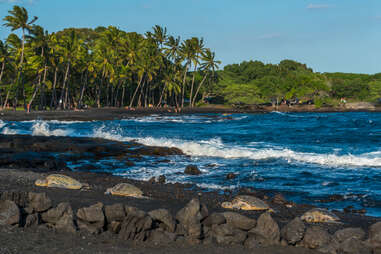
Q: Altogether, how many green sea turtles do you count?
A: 4